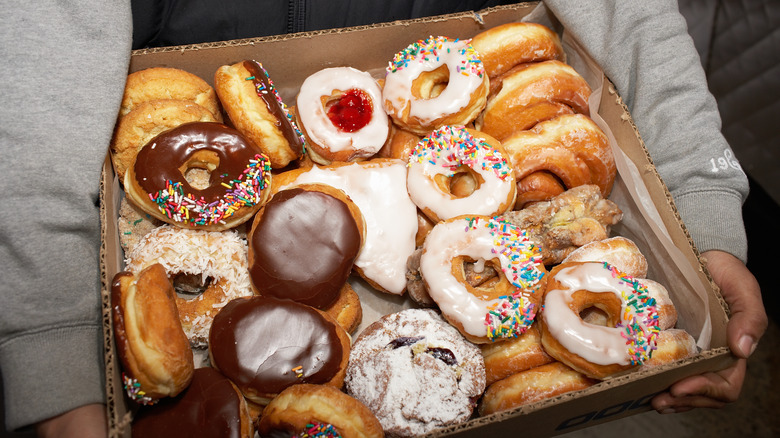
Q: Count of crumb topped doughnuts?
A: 1